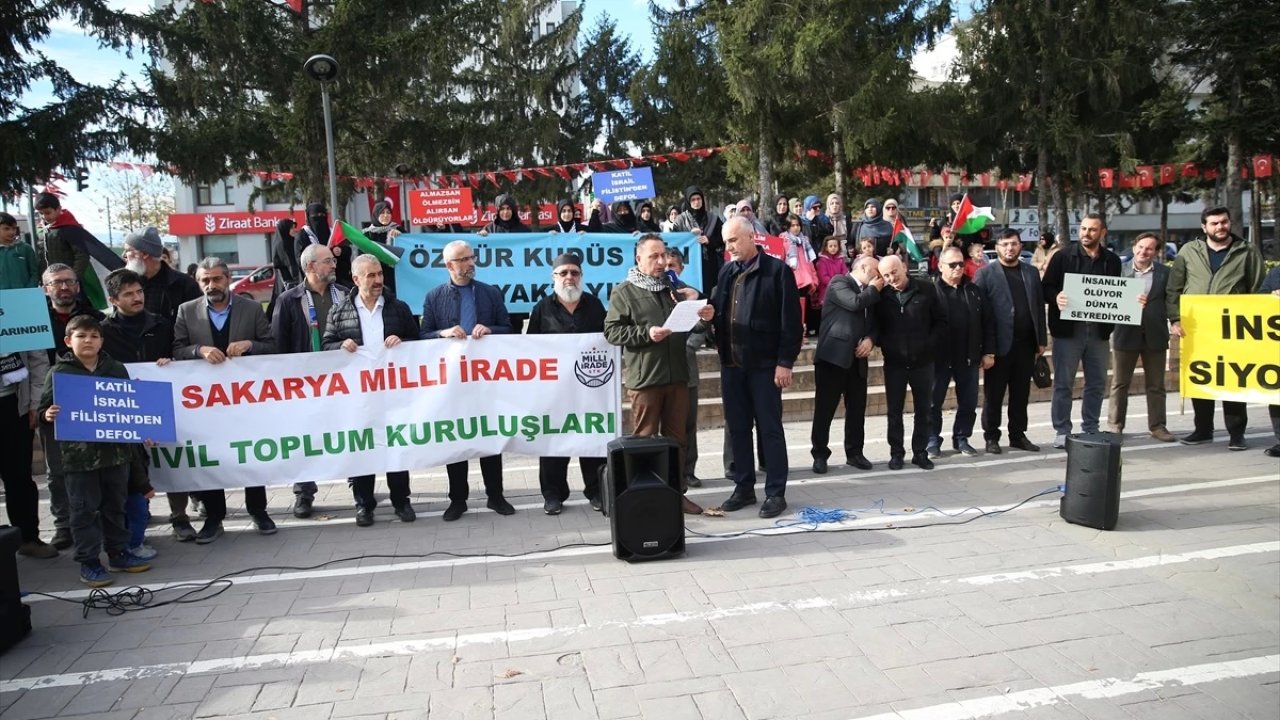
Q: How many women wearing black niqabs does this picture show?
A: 2